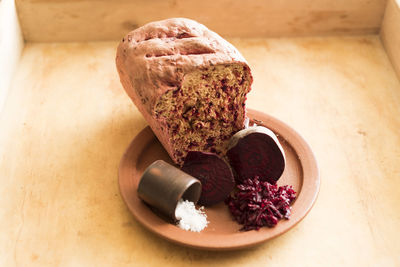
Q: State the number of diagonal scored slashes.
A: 2